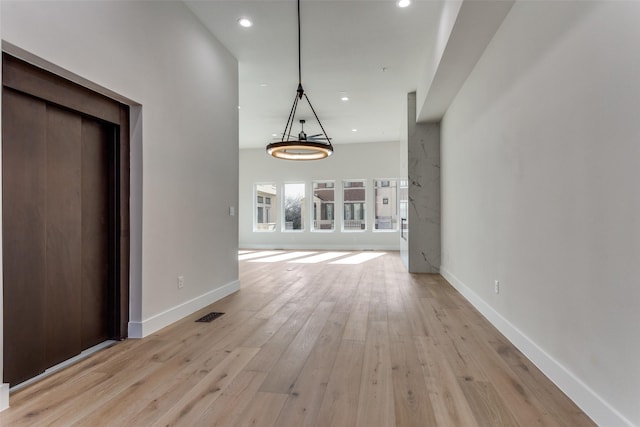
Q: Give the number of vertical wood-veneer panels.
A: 3